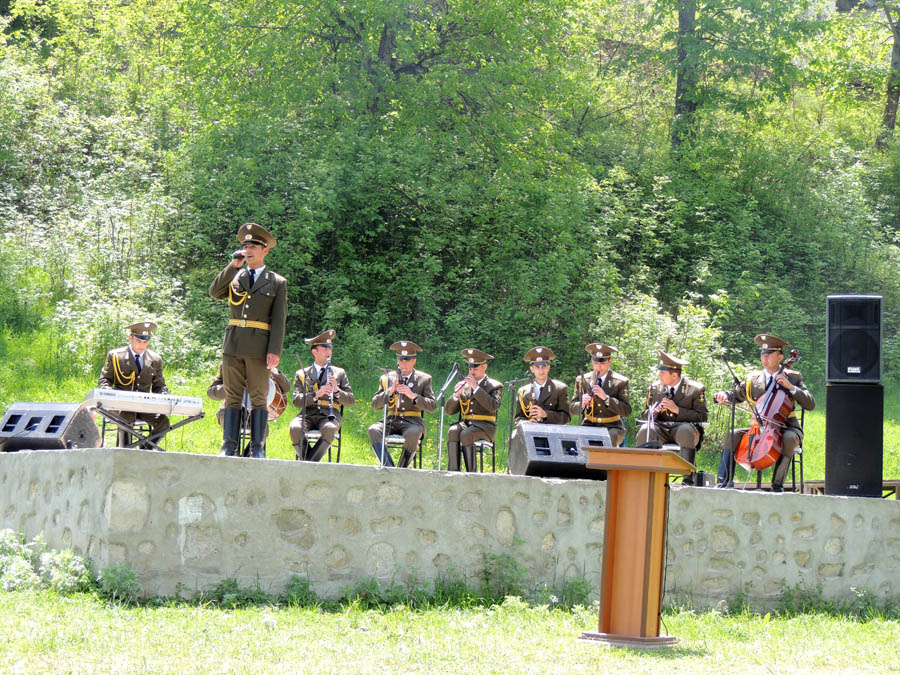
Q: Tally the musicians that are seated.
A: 9